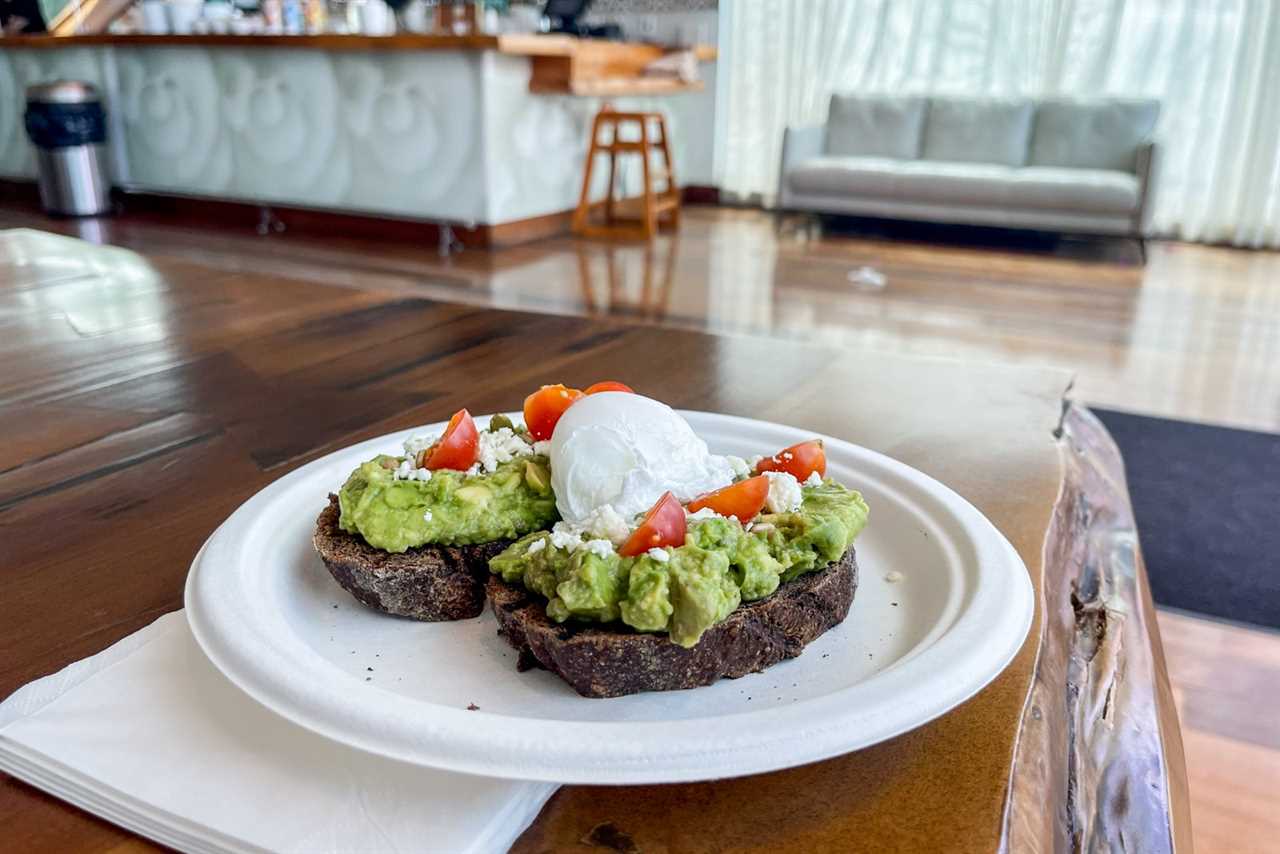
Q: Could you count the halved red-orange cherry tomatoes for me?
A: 6